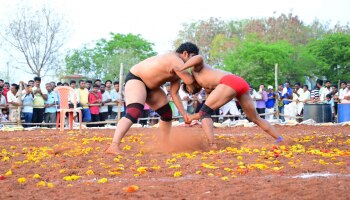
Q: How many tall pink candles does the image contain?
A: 0